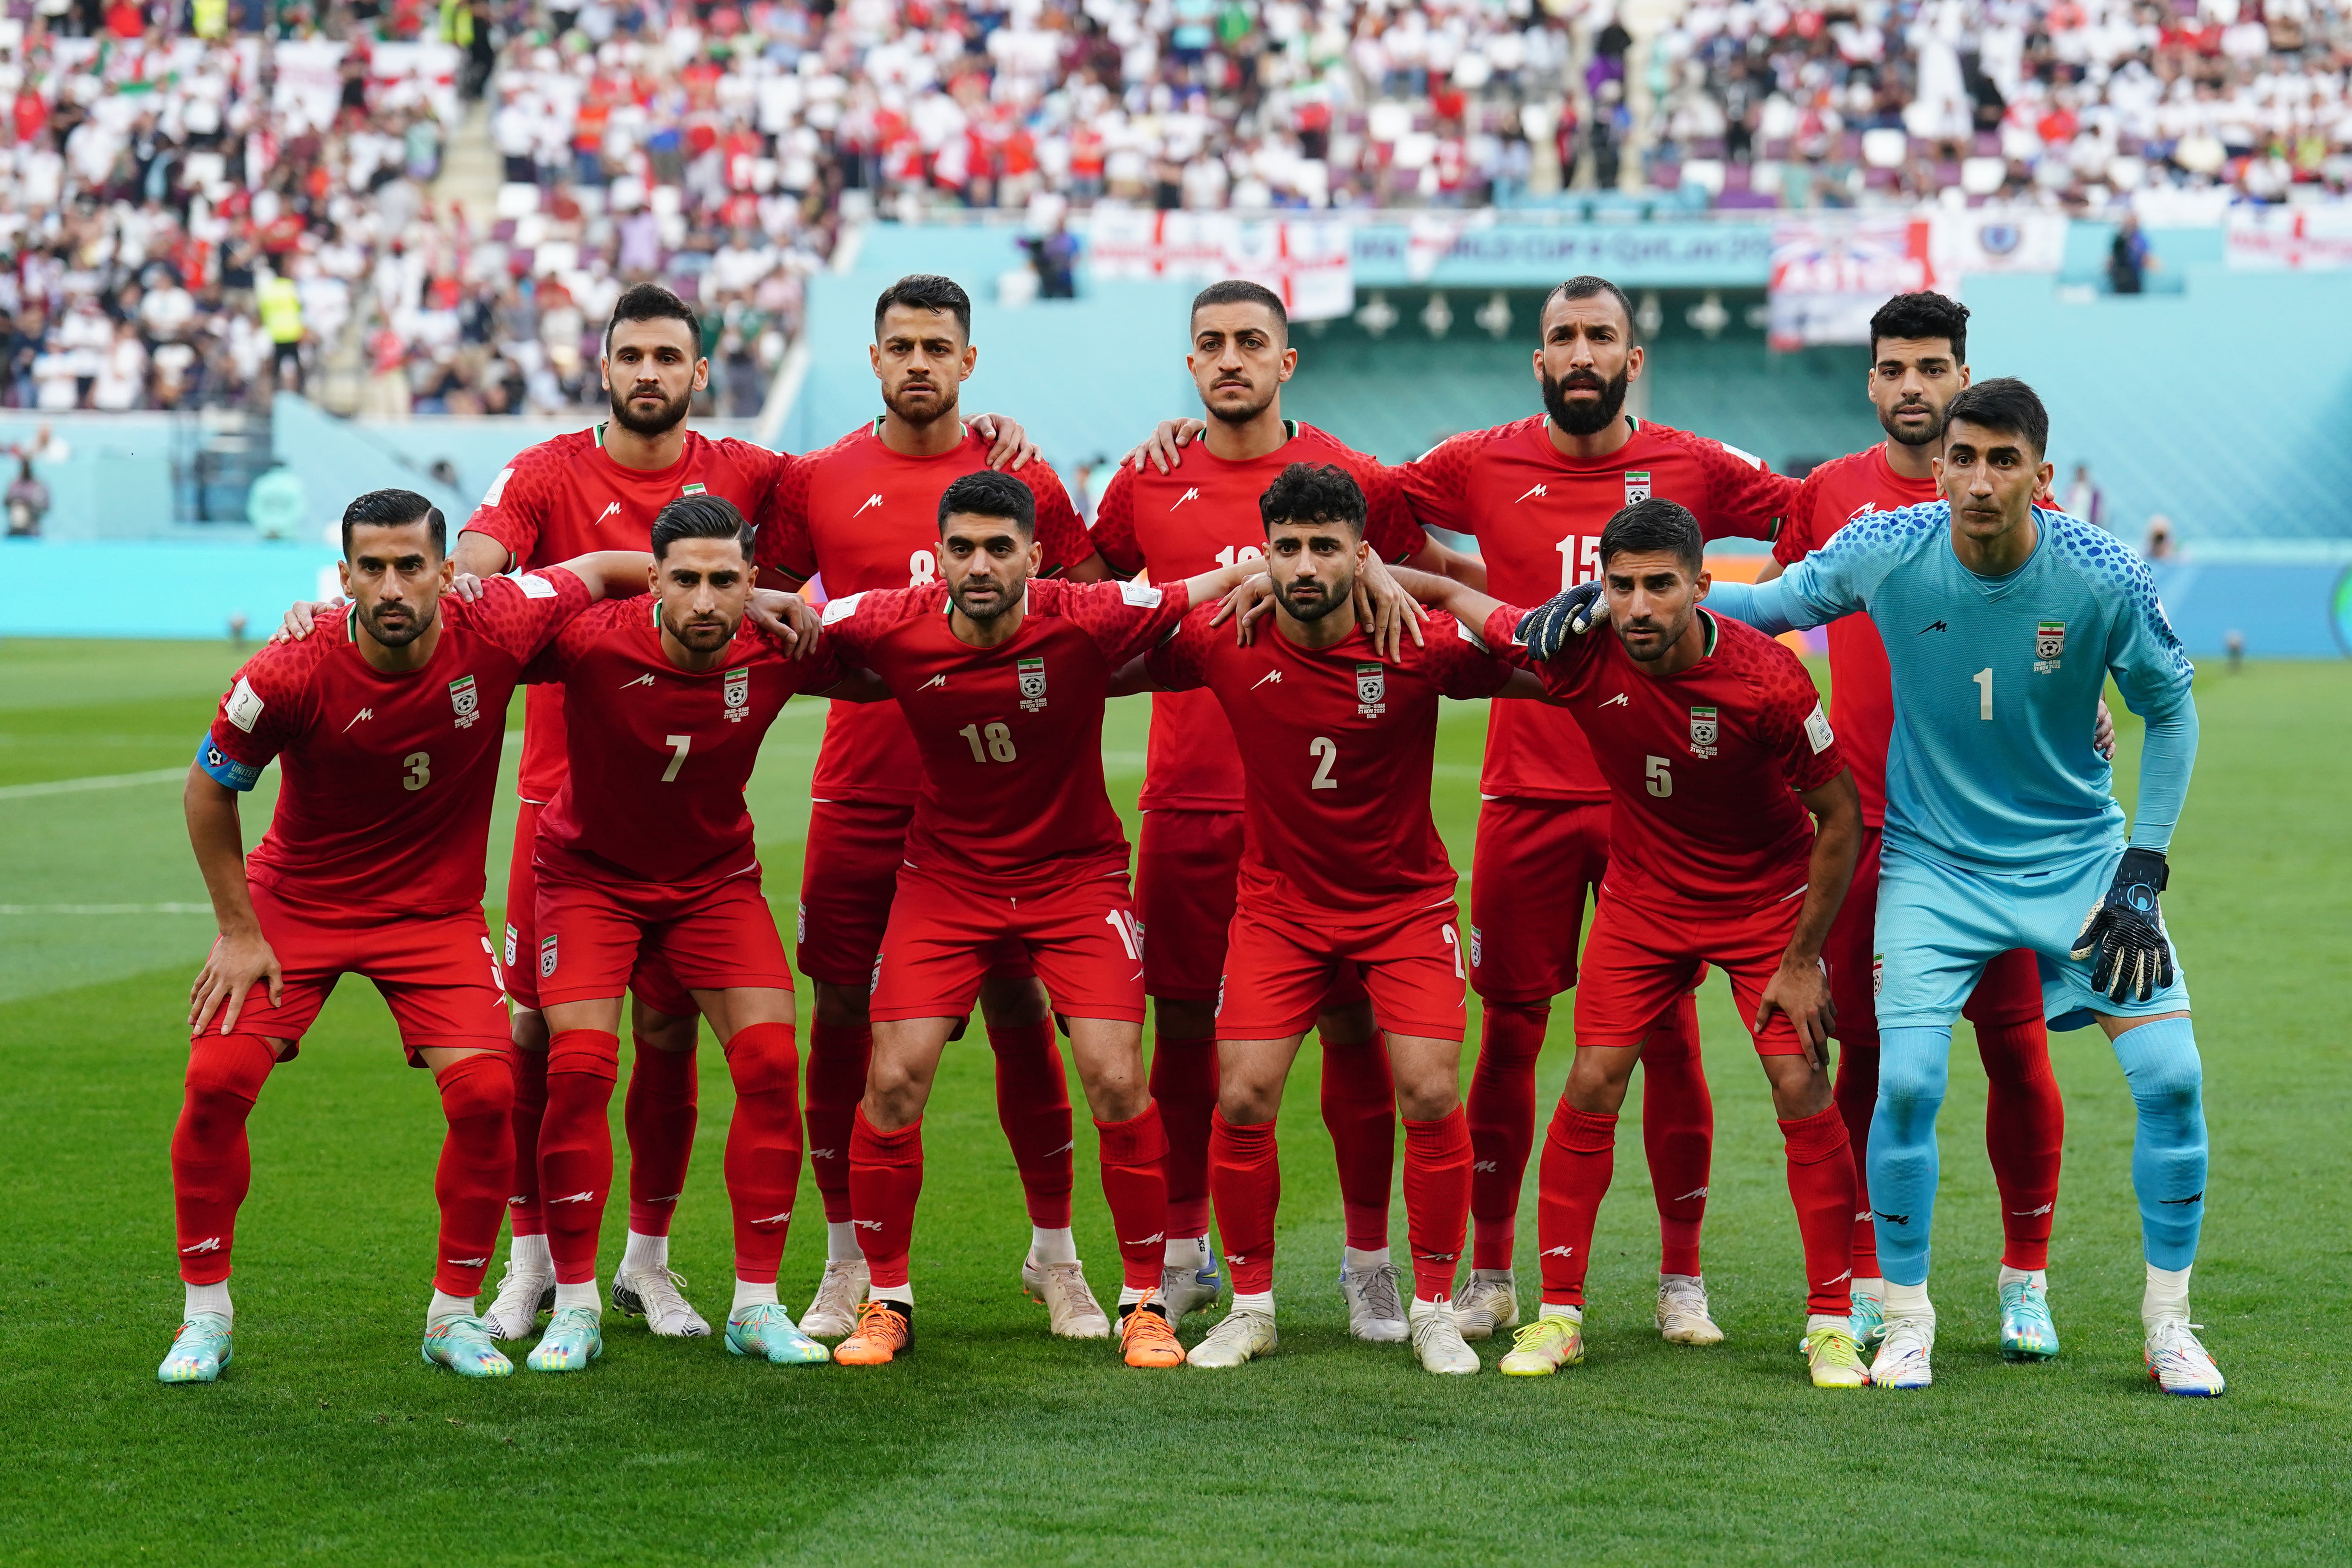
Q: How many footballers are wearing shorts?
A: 11